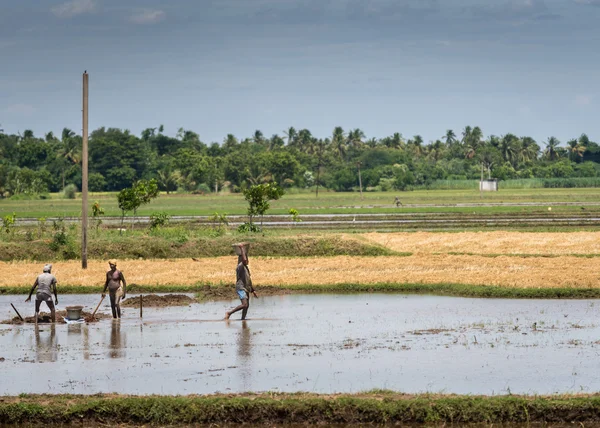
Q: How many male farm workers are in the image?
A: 3